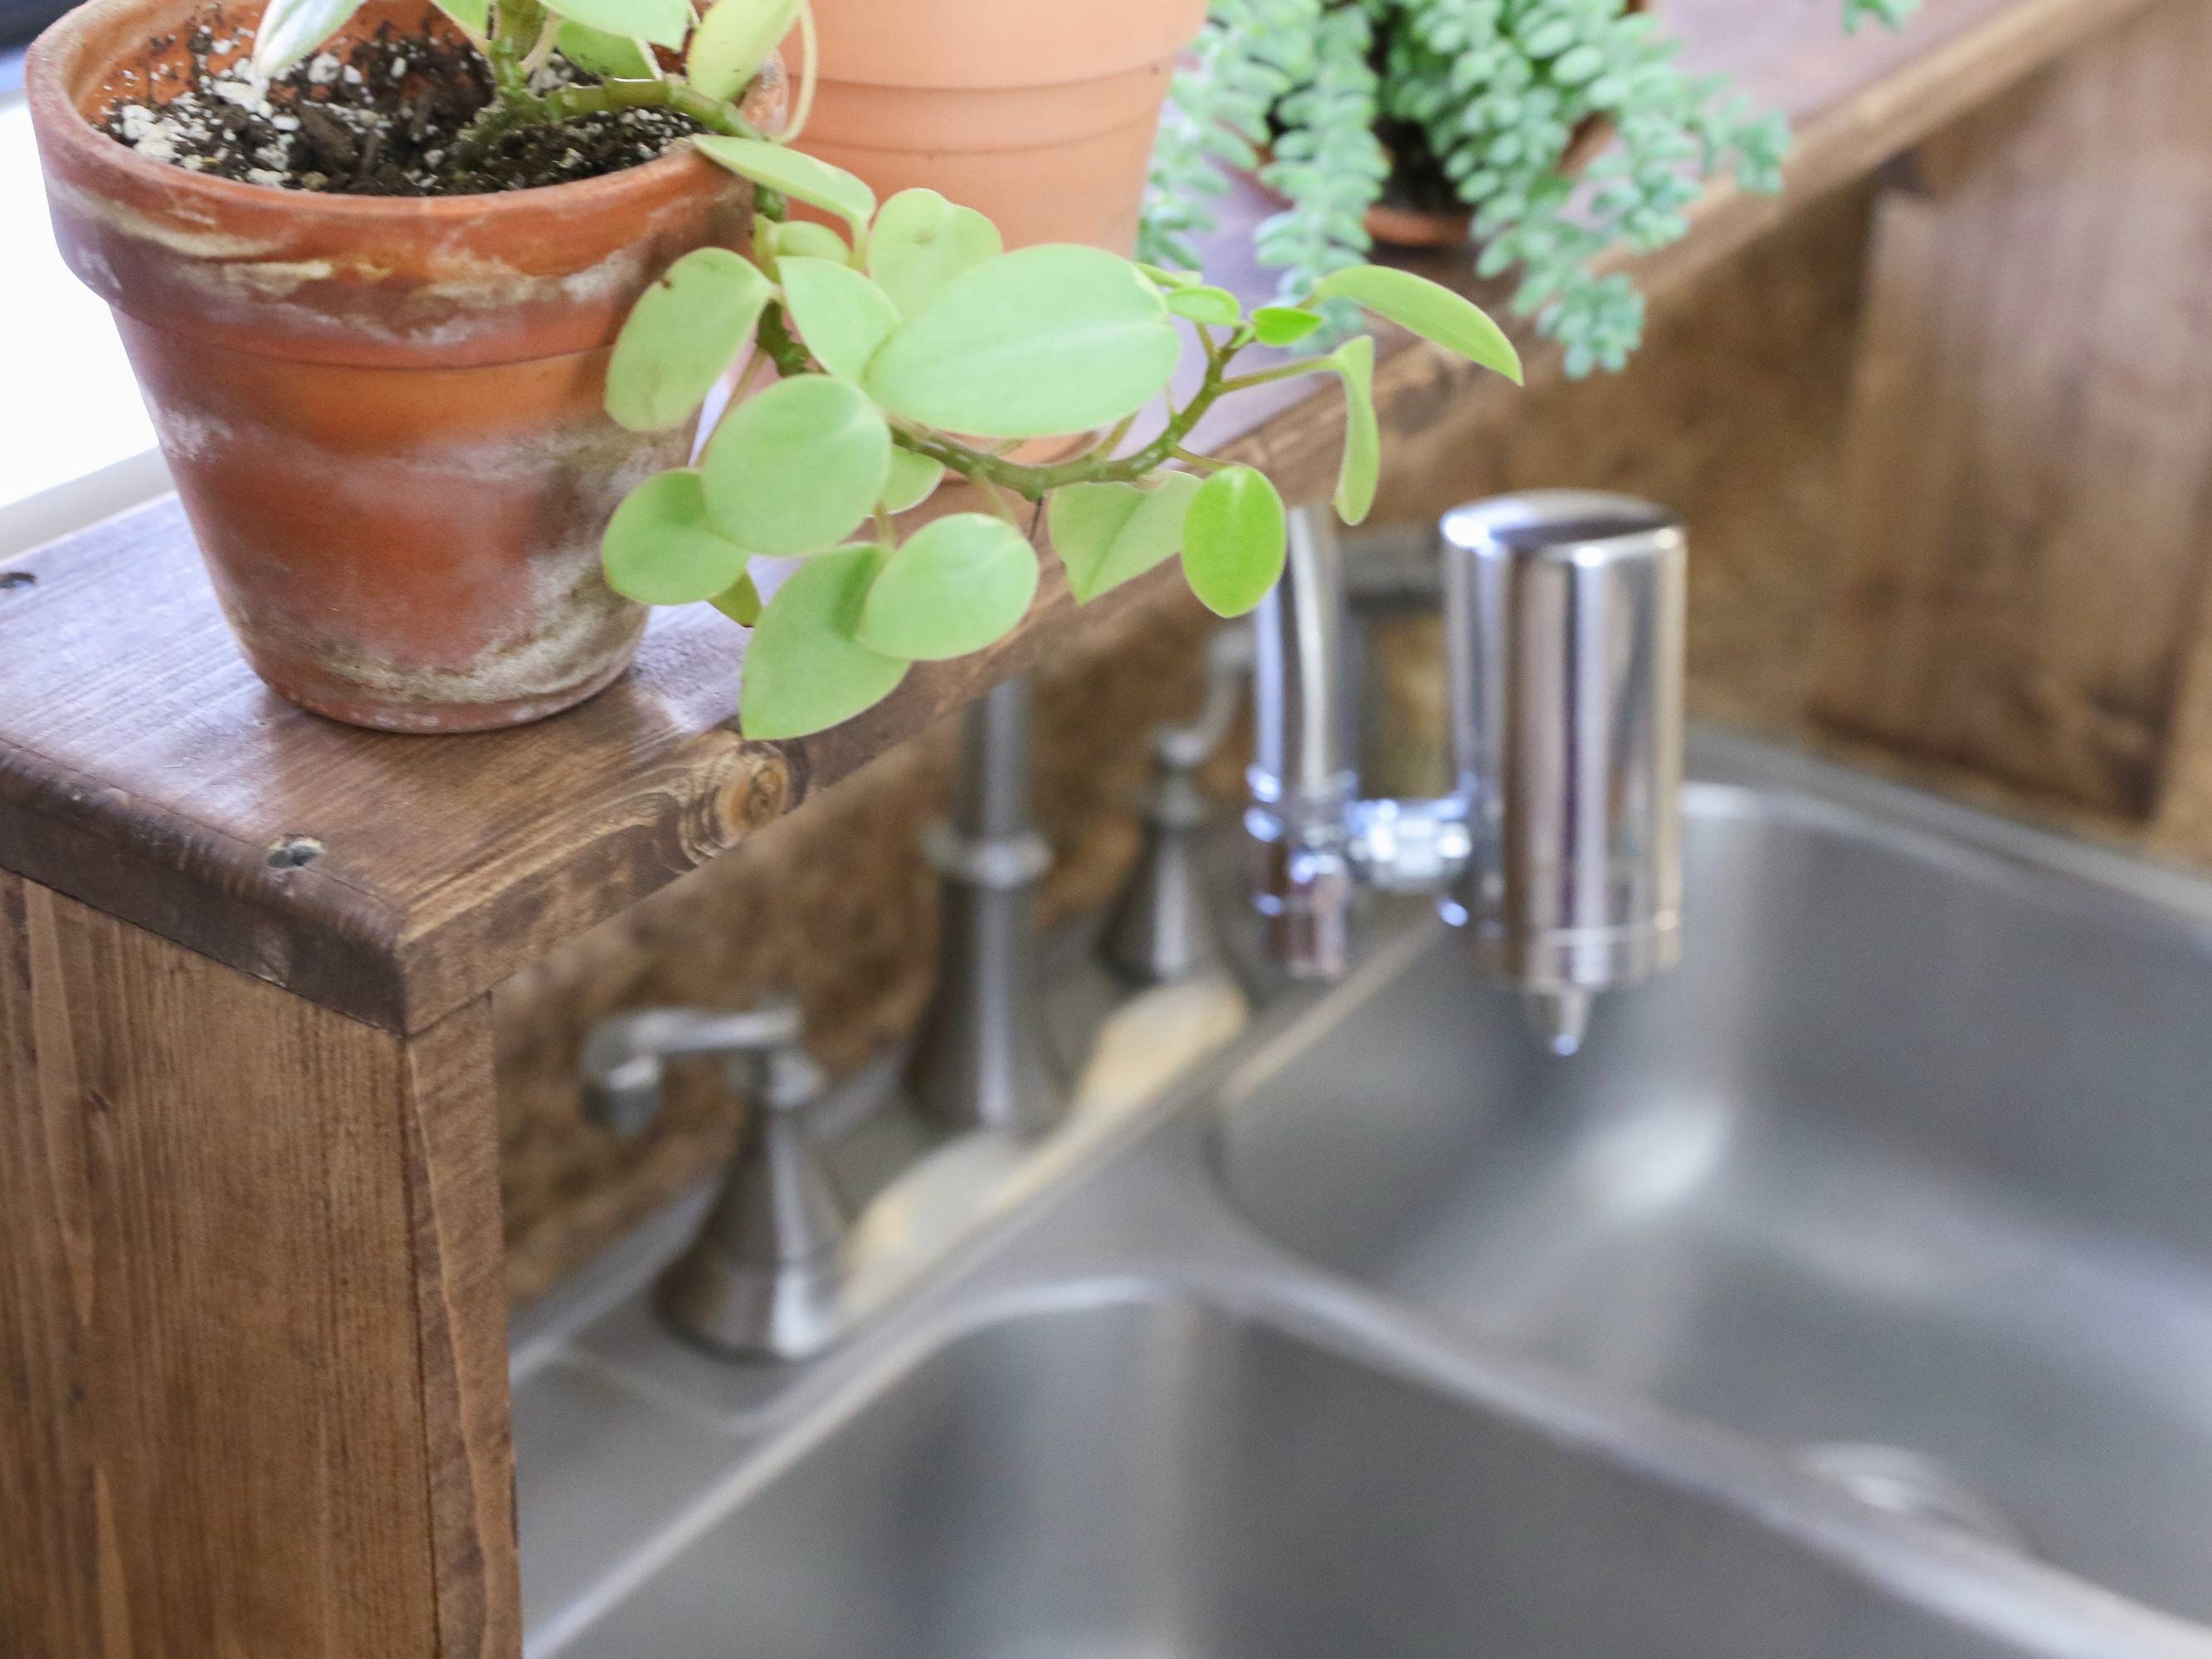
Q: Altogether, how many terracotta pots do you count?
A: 3